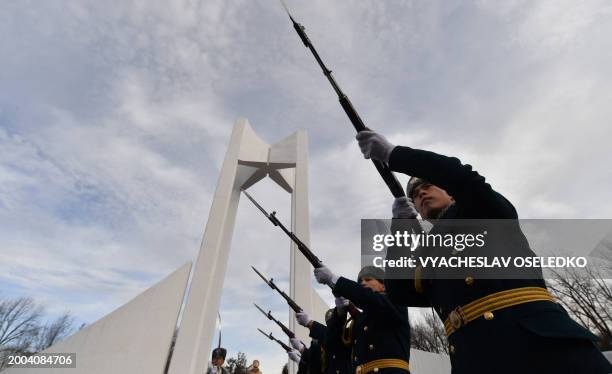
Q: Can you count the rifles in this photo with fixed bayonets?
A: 5